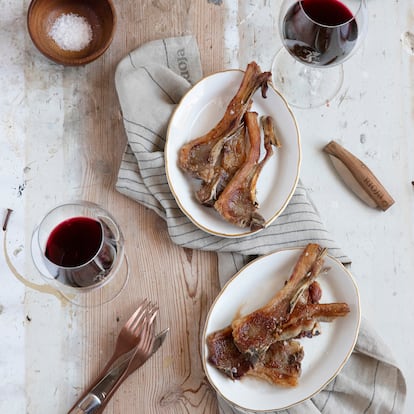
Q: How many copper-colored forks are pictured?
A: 2